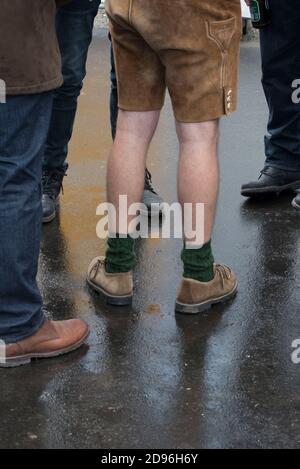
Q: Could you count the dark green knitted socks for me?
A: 2